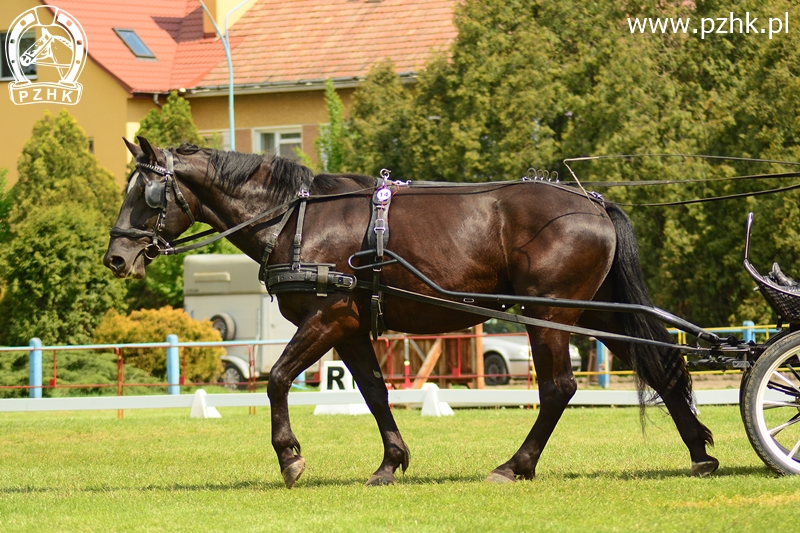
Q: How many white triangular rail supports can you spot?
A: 2